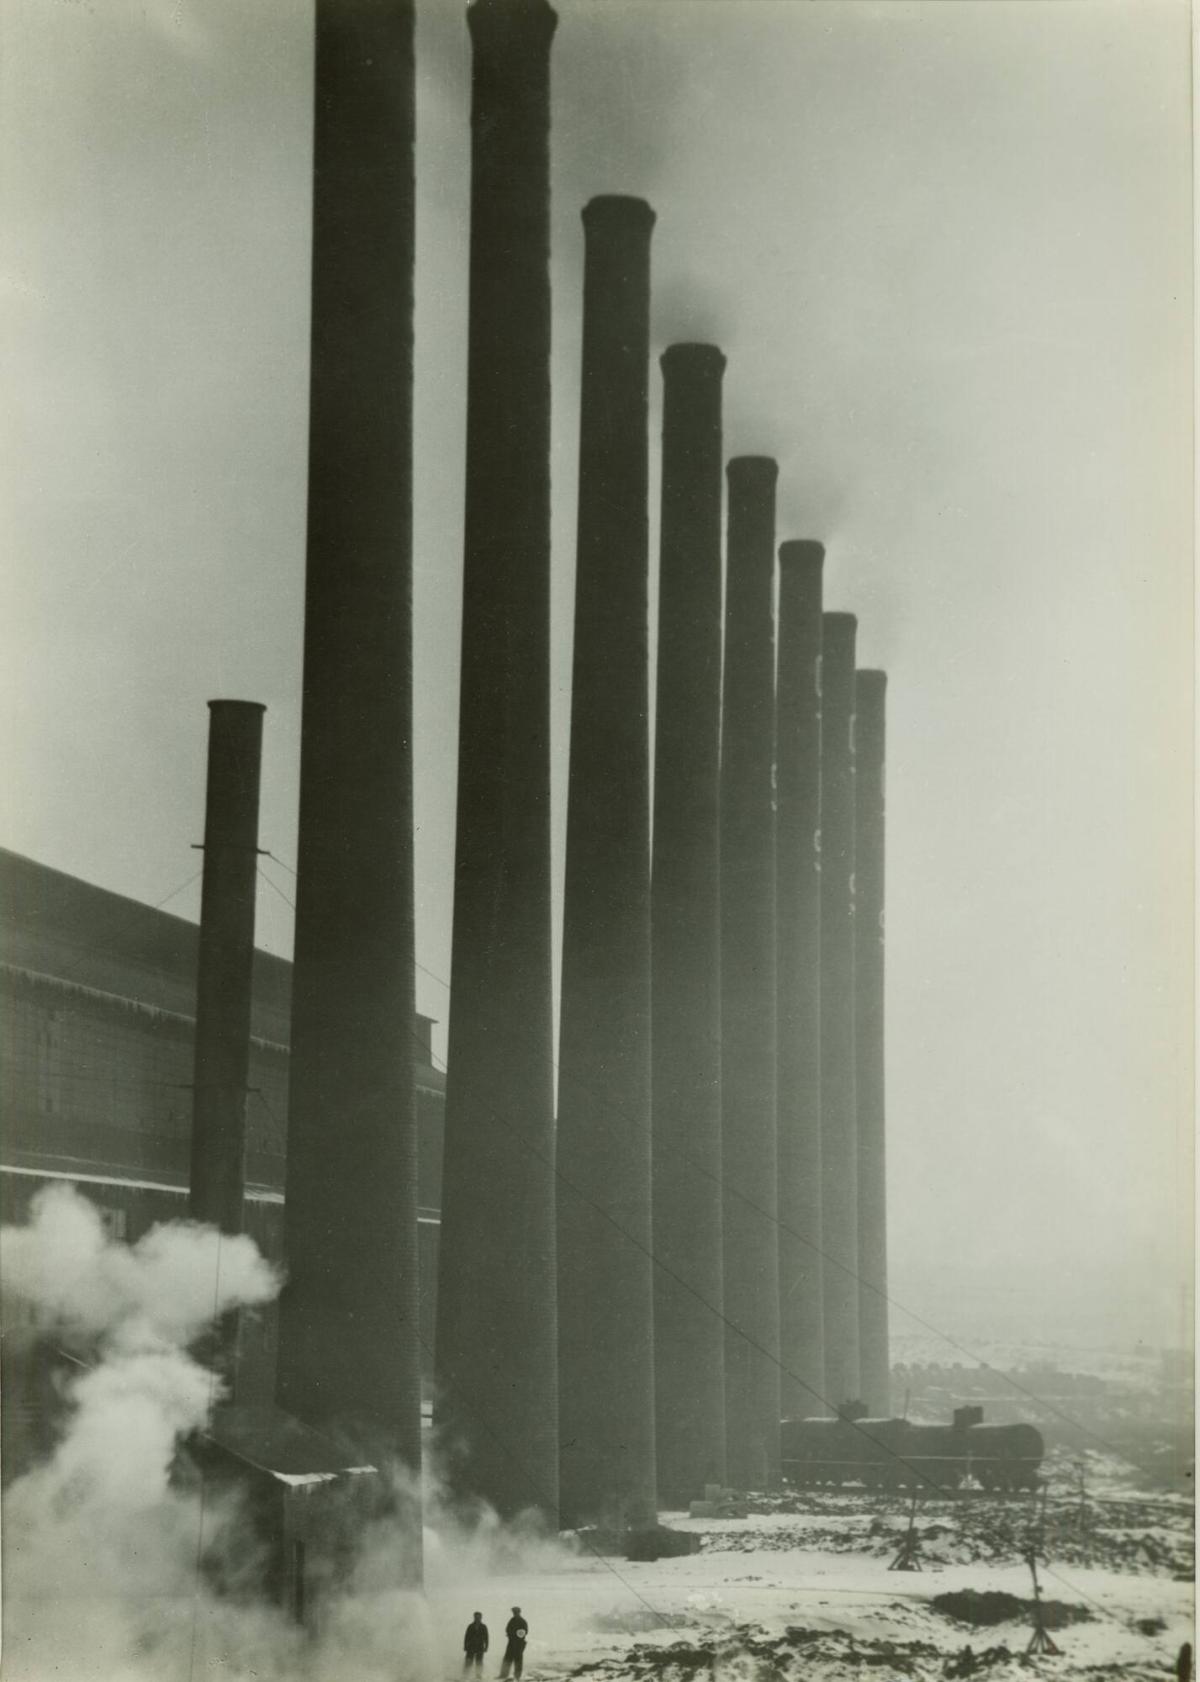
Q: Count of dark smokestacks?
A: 9